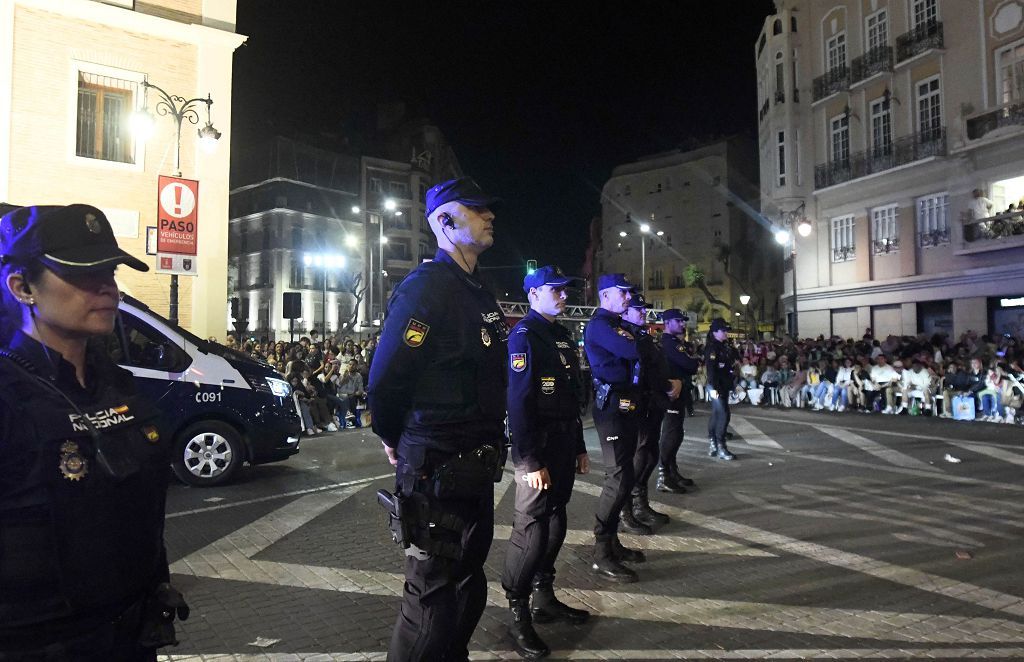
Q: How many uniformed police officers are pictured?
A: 7